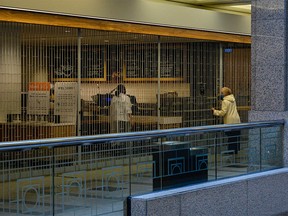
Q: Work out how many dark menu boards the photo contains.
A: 2